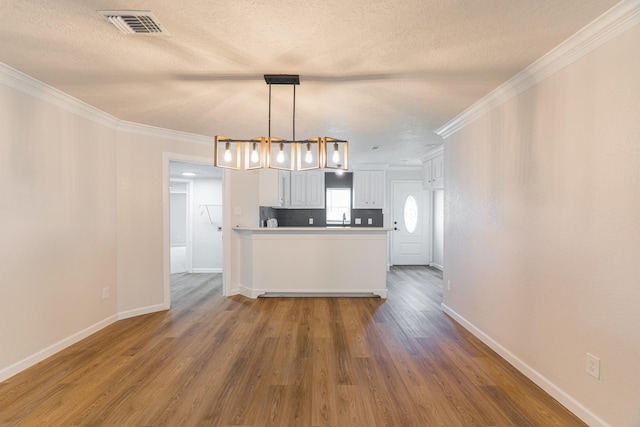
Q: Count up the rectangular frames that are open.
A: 5